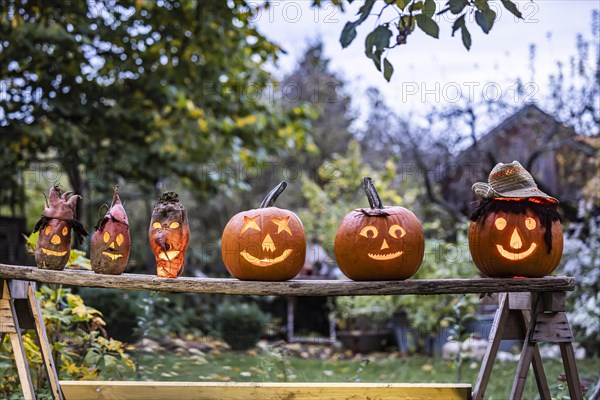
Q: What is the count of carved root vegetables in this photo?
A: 3